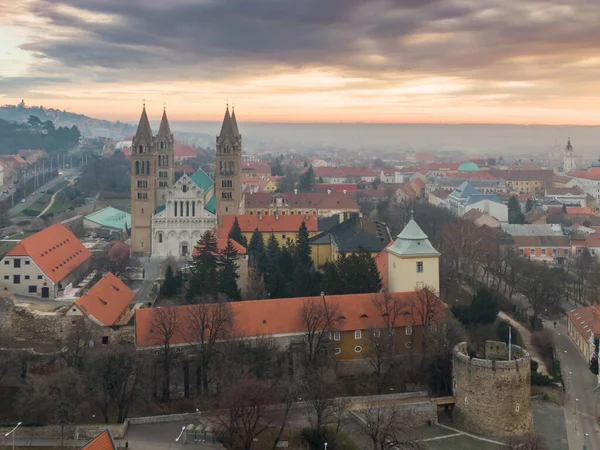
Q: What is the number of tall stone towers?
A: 4